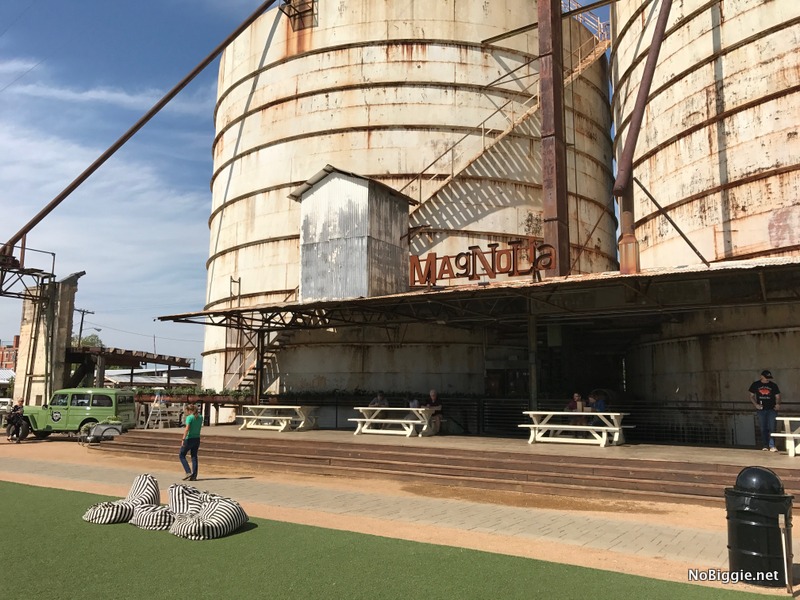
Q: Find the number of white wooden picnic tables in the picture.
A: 4